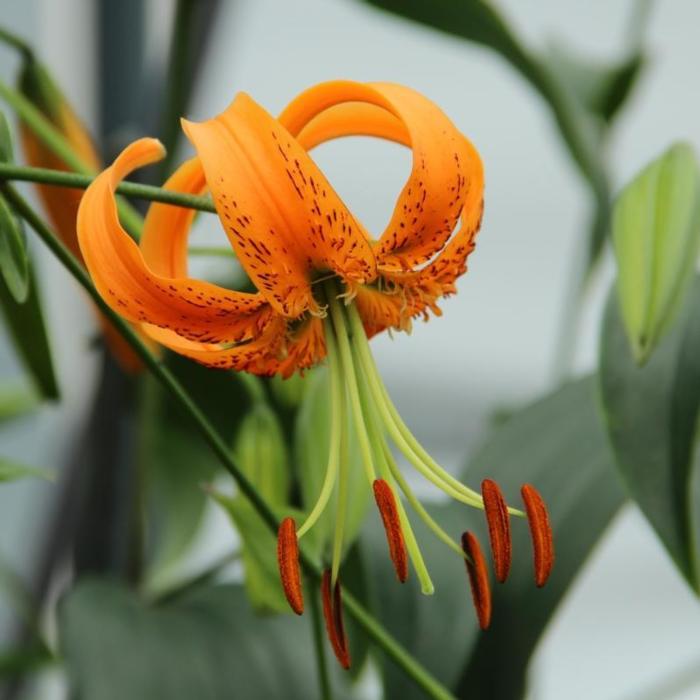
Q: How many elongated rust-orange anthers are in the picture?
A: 6